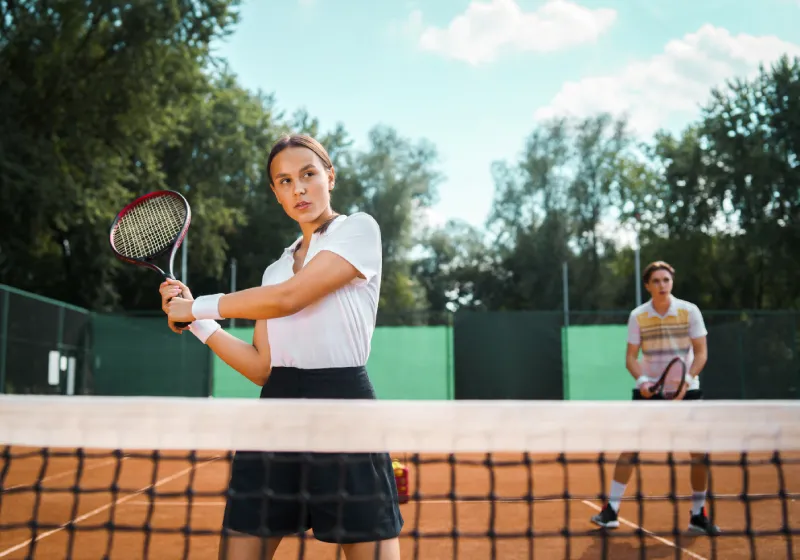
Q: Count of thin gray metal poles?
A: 4